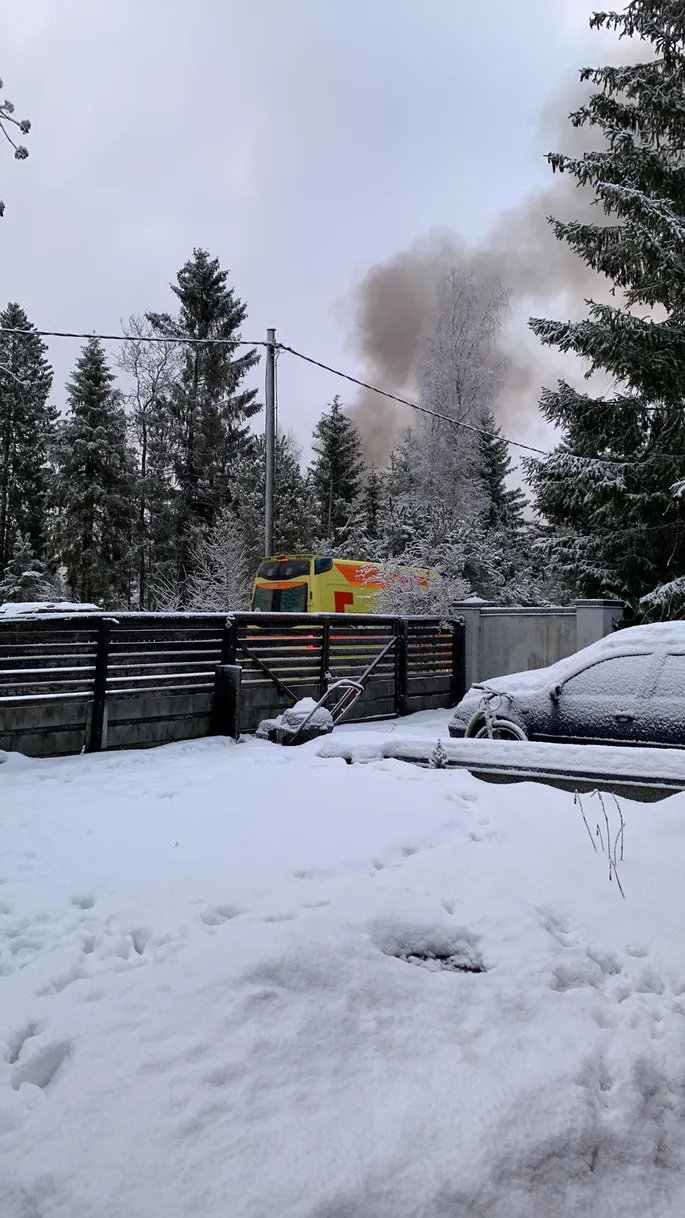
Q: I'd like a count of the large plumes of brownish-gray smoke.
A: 1